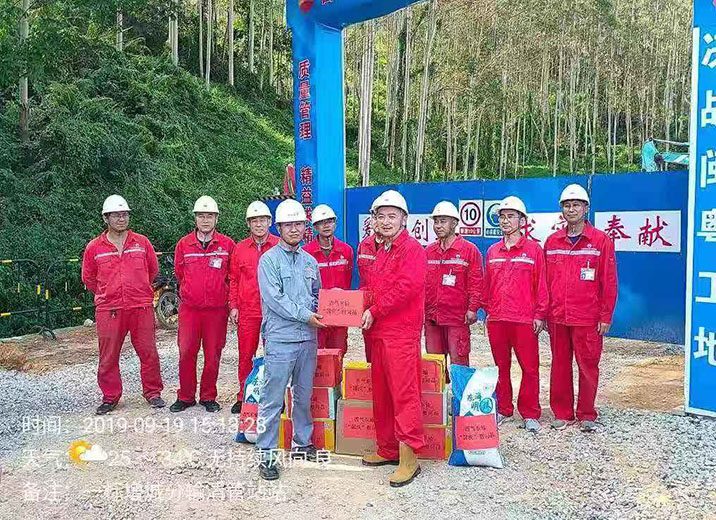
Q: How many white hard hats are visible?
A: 10